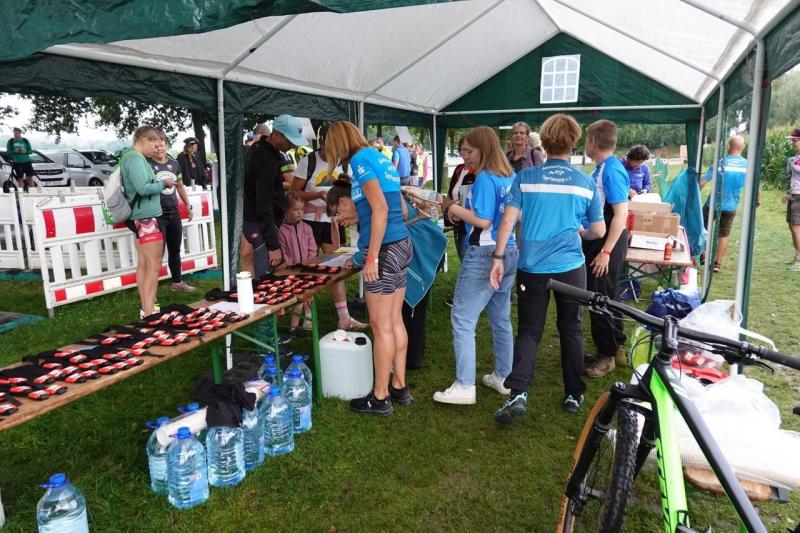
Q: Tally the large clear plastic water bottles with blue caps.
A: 11